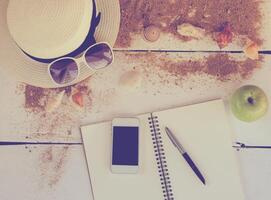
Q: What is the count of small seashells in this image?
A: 7